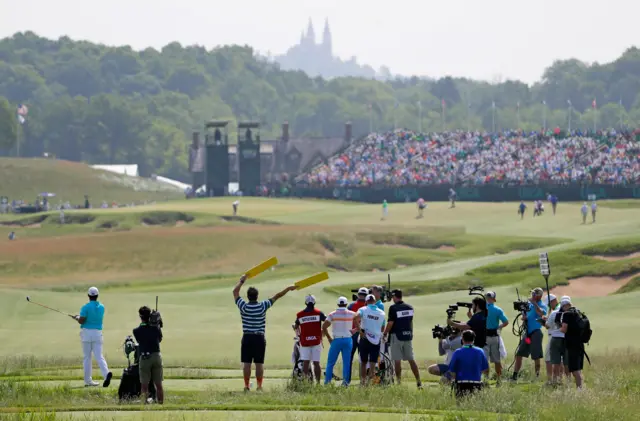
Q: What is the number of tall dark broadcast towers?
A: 2